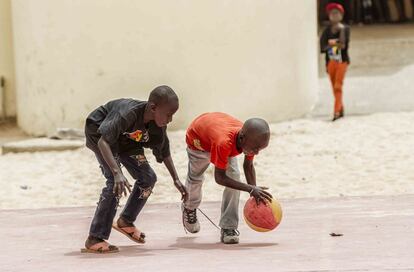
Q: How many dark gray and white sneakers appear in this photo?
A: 2